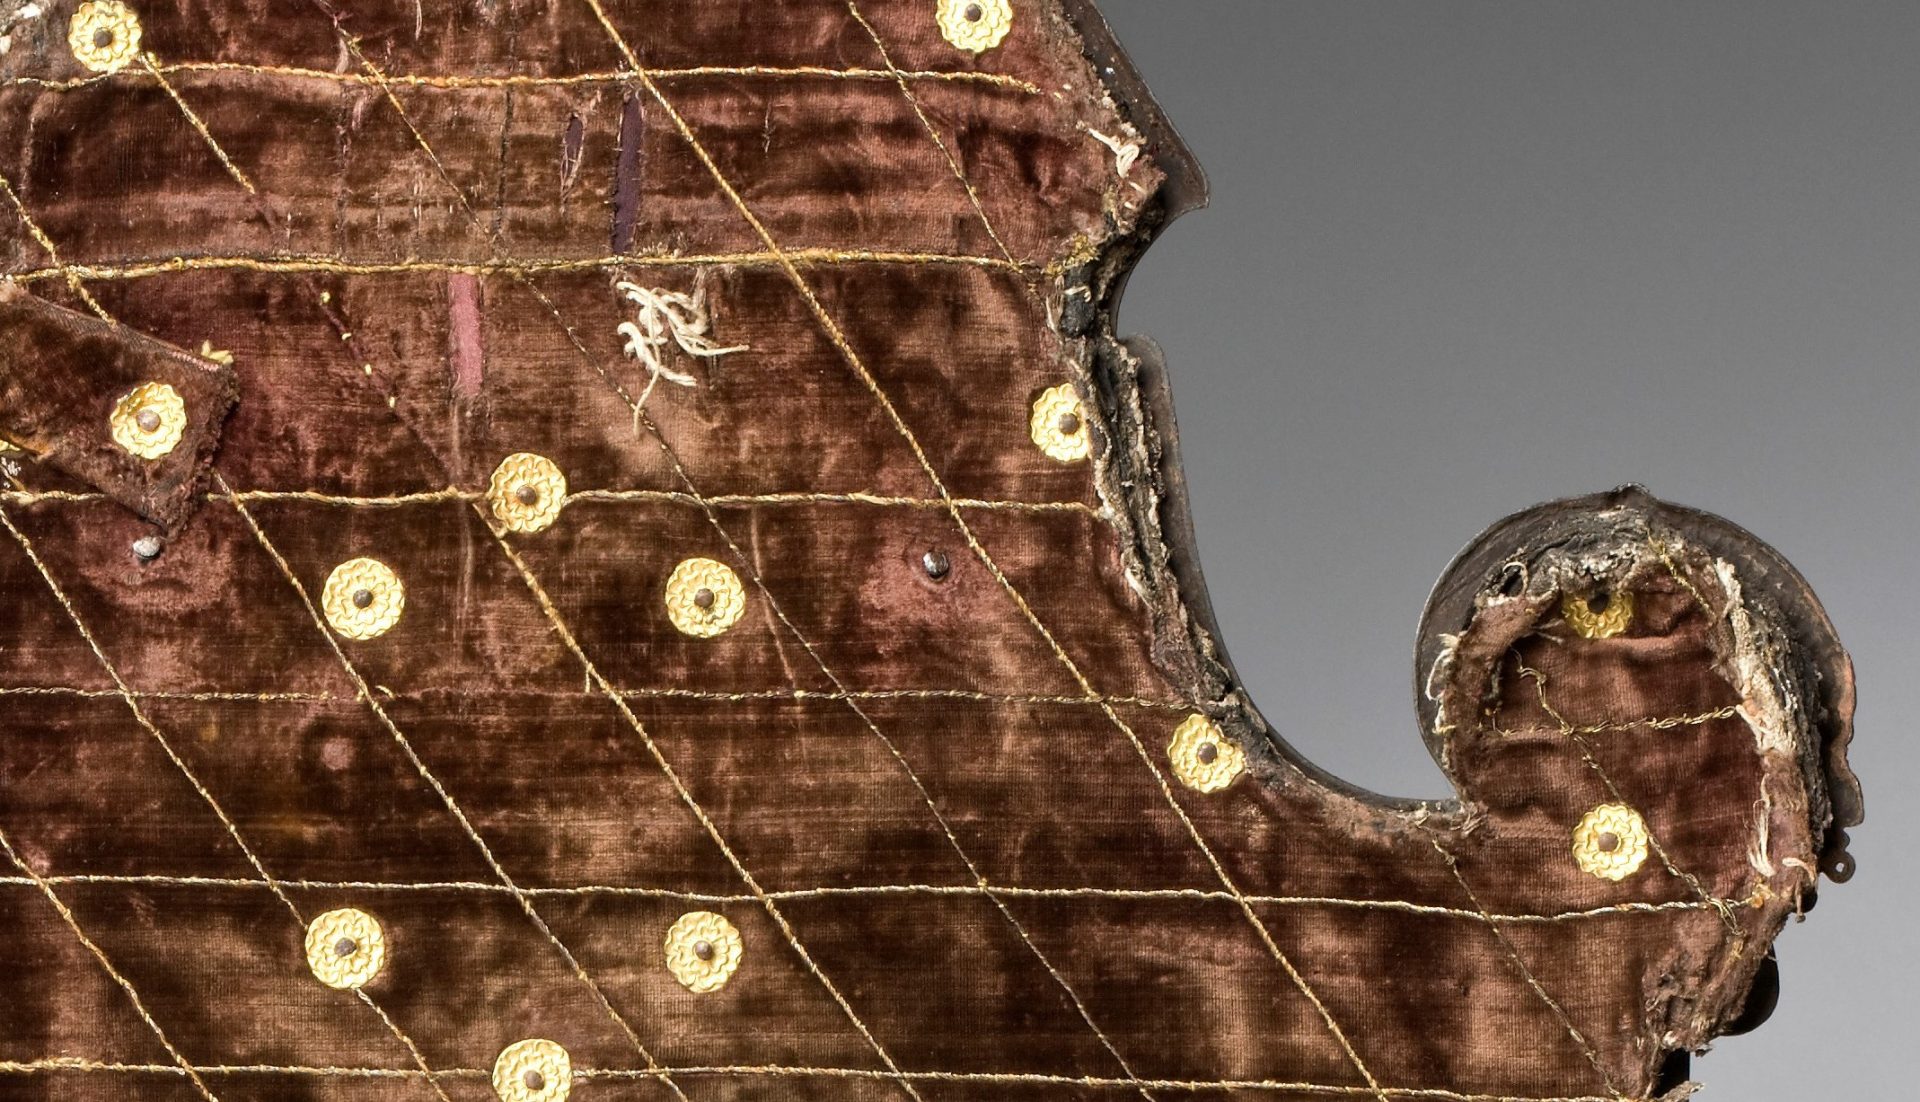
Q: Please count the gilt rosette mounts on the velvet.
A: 13